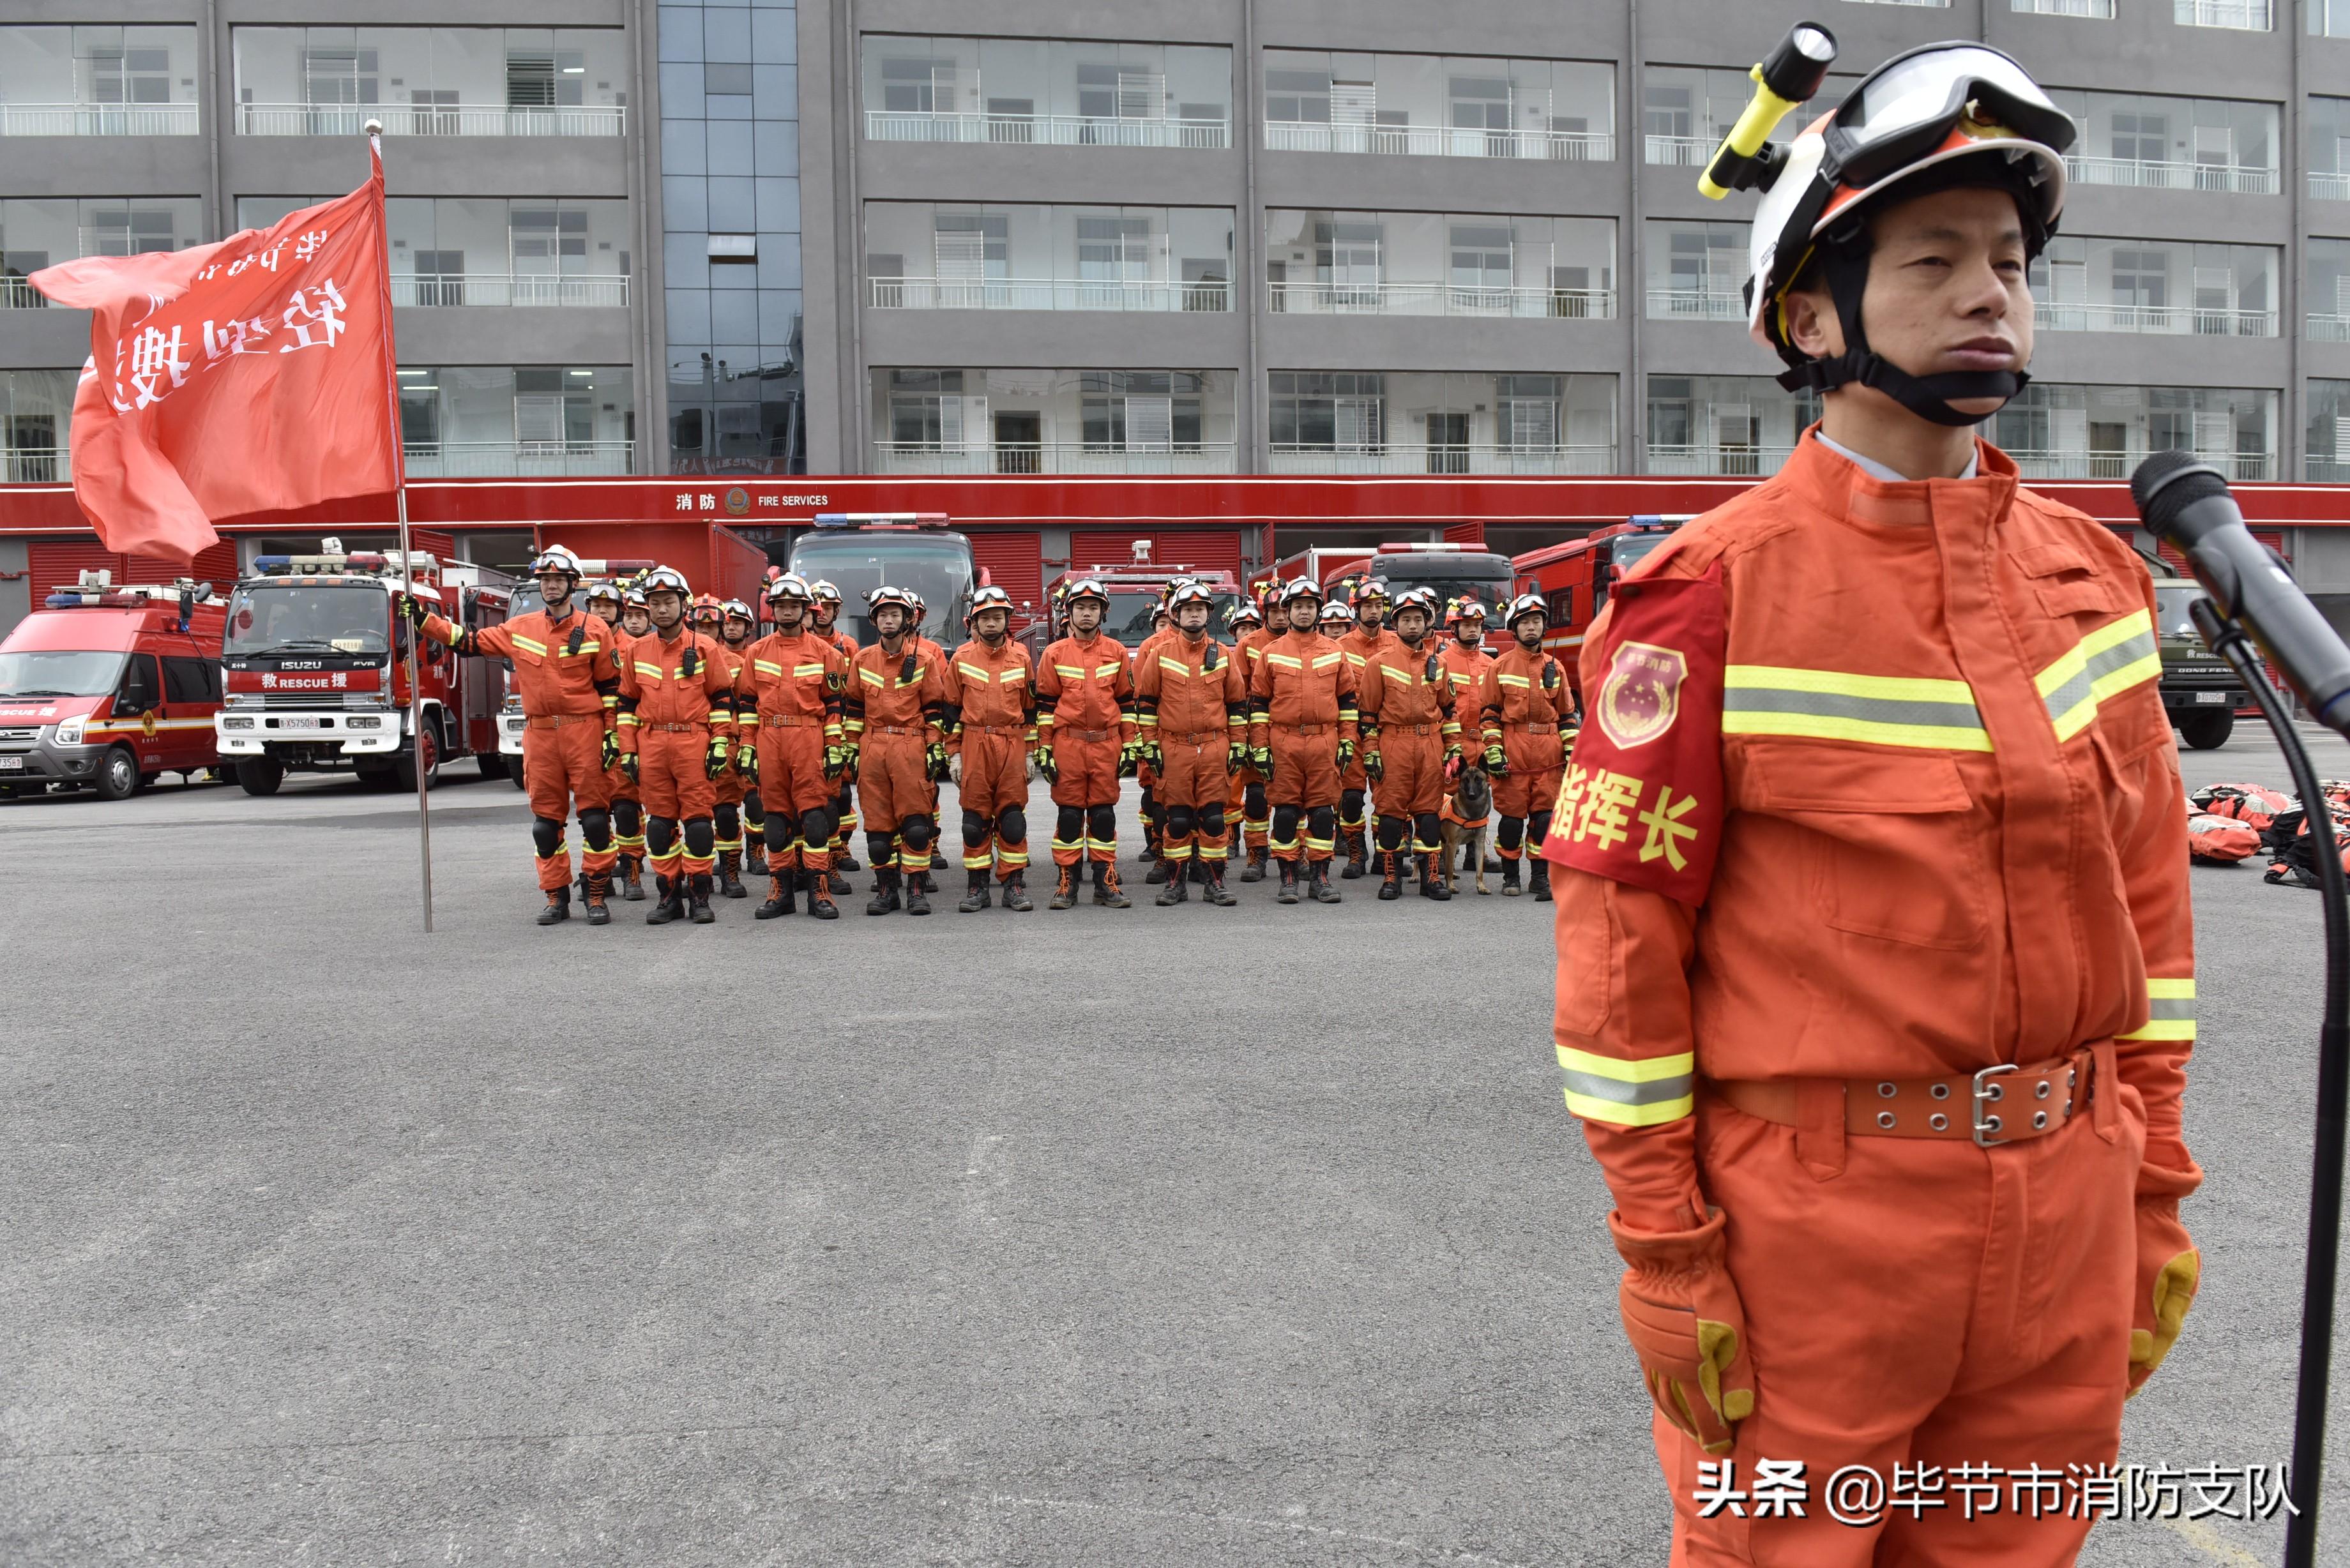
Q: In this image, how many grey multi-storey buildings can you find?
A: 1